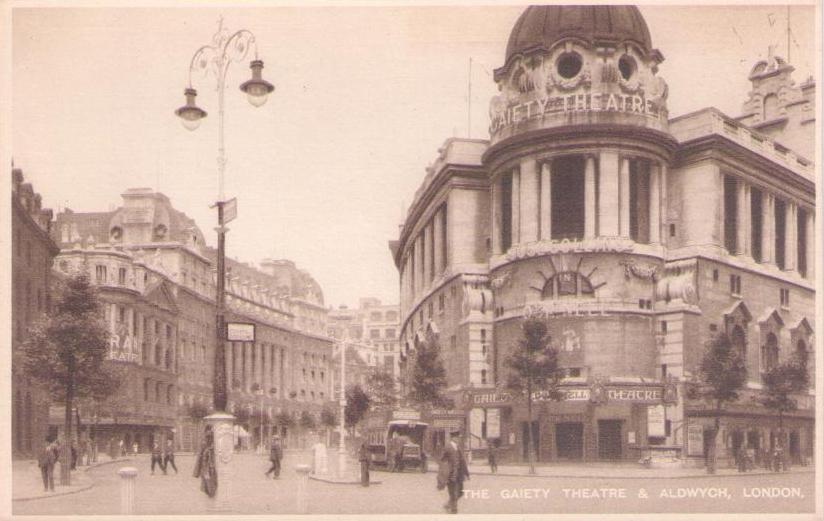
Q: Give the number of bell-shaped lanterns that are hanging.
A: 2